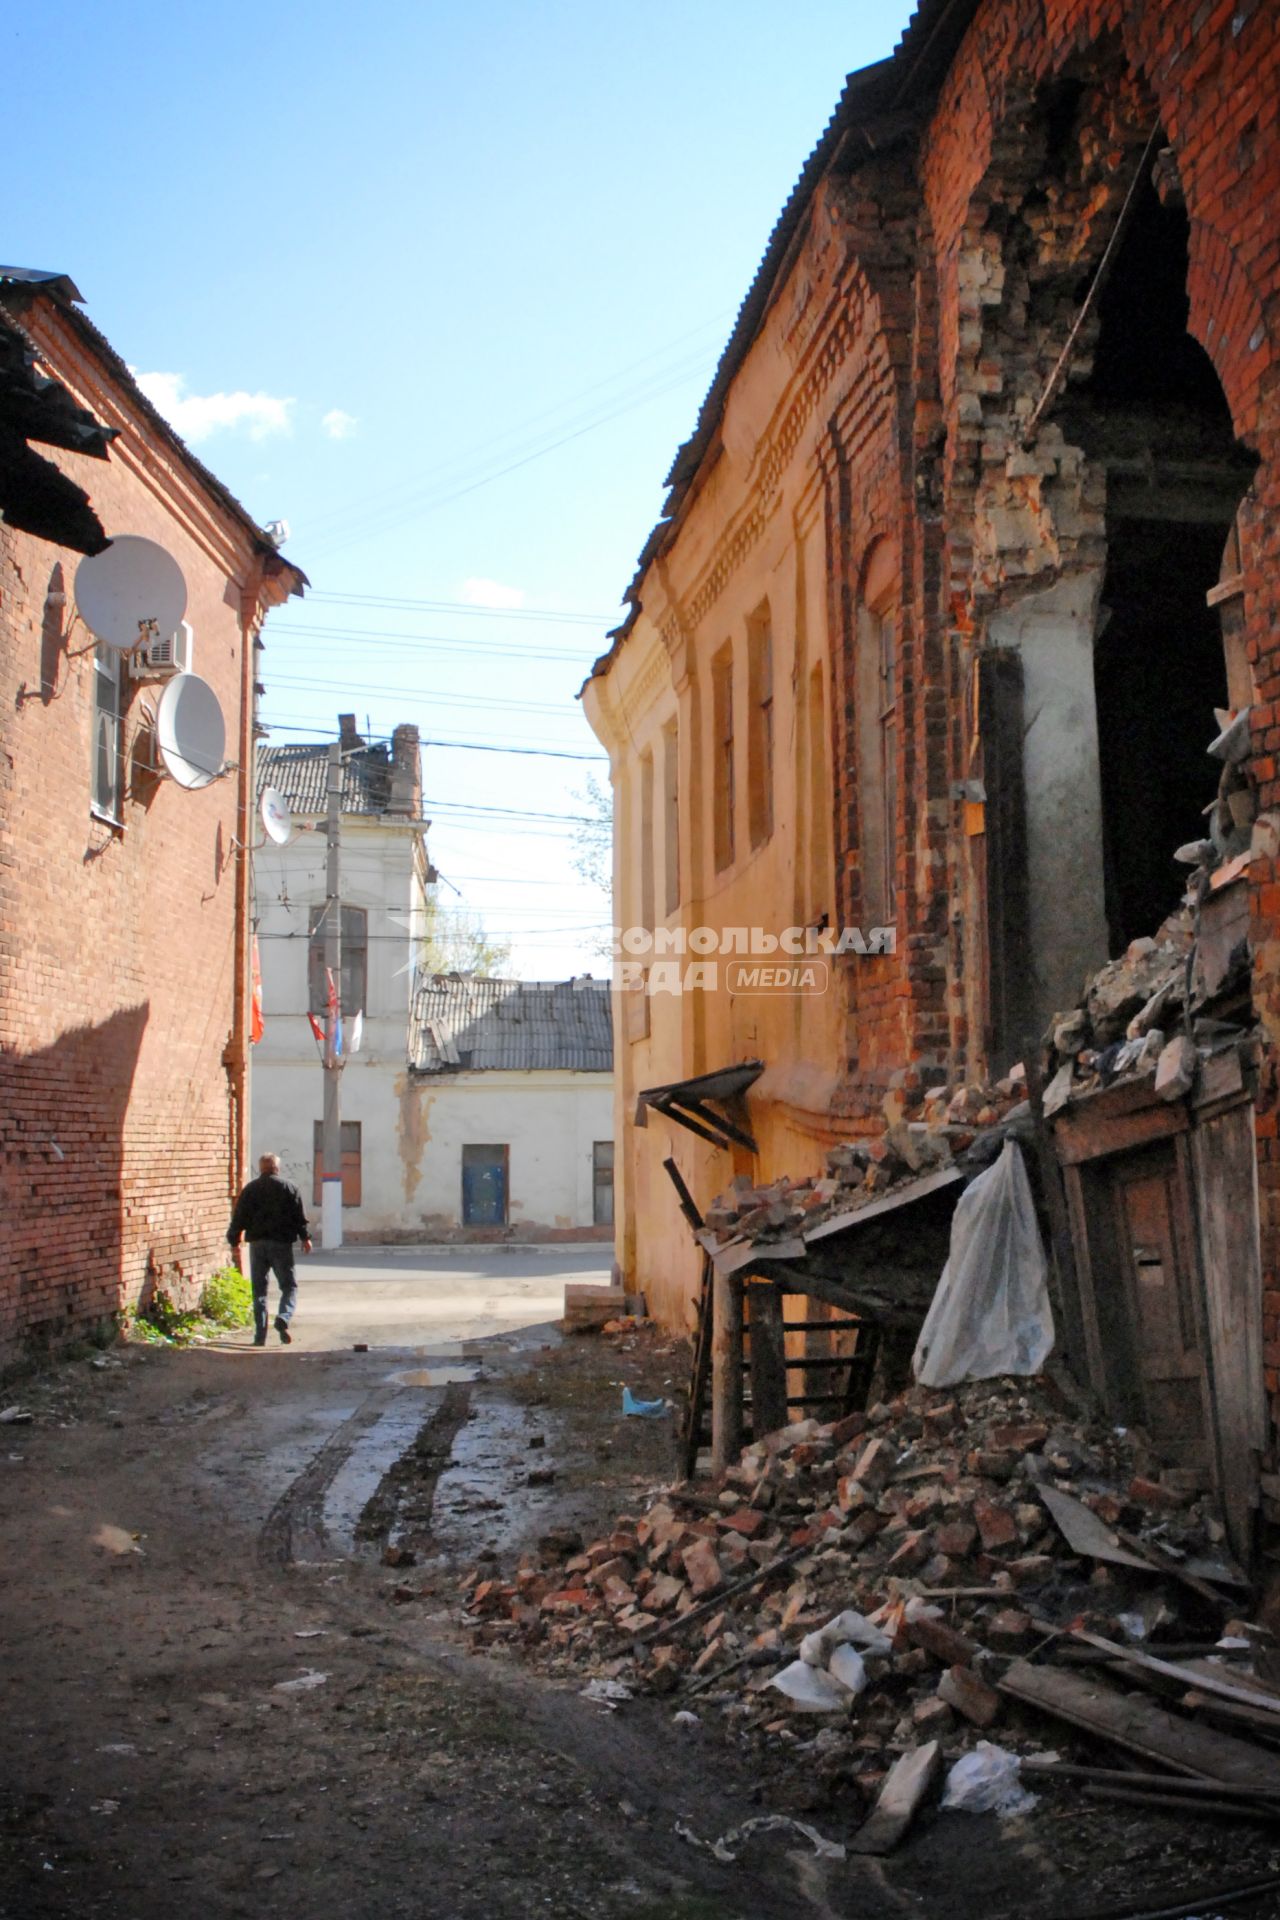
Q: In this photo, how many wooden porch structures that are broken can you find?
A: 1